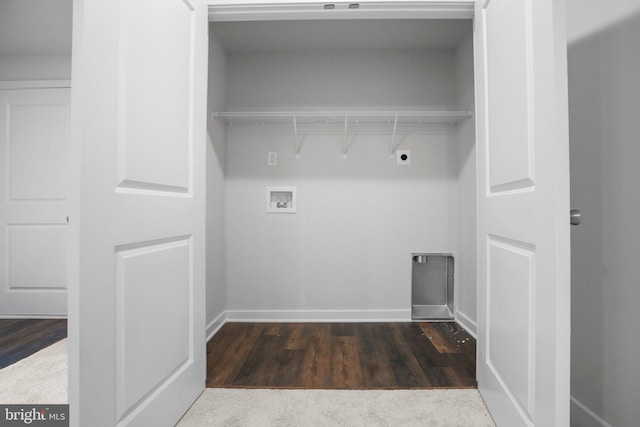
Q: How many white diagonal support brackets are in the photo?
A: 3